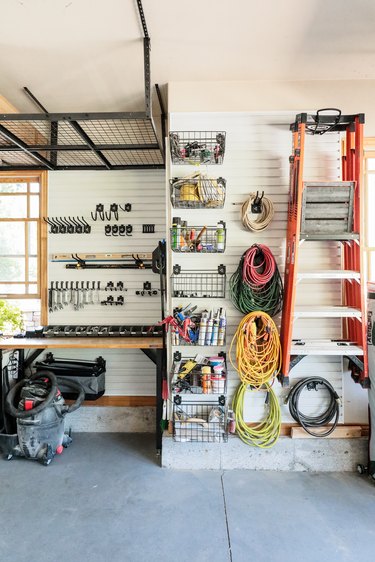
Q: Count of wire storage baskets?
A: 7